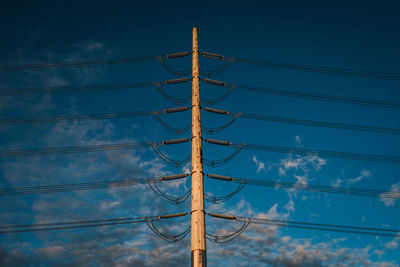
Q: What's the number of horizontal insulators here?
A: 12